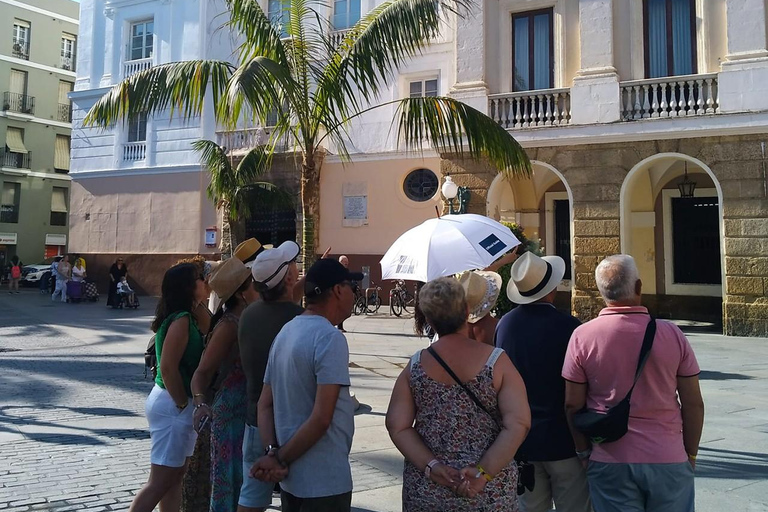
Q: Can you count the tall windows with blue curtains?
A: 2